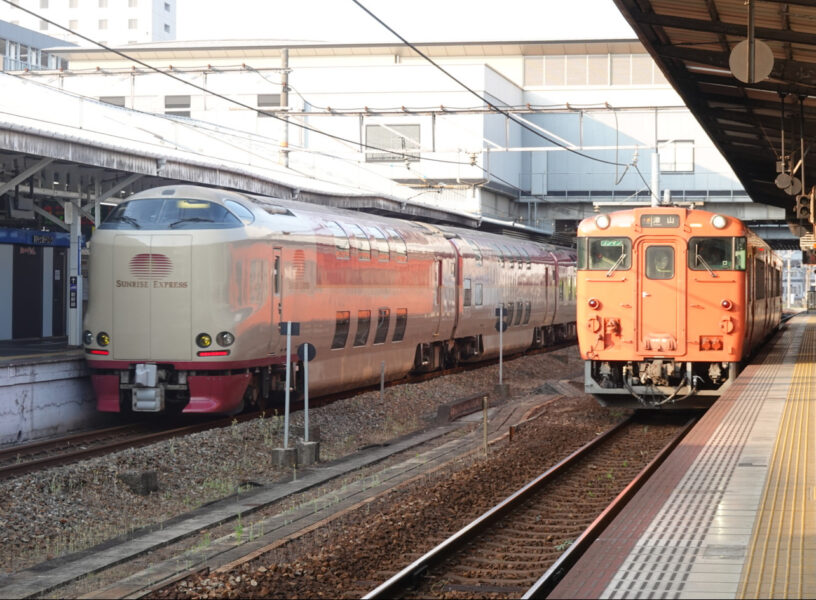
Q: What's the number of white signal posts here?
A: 3